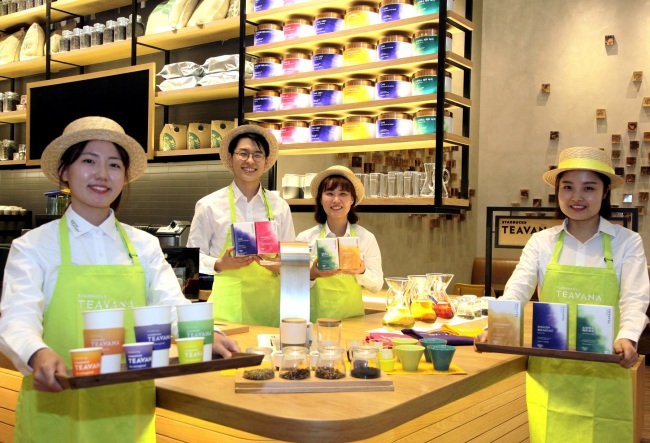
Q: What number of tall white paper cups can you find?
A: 3